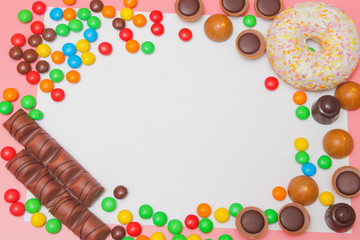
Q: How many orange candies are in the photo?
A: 14